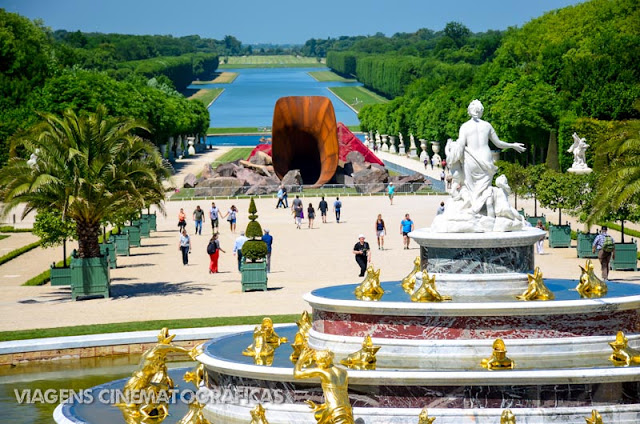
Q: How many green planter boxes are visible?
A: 13